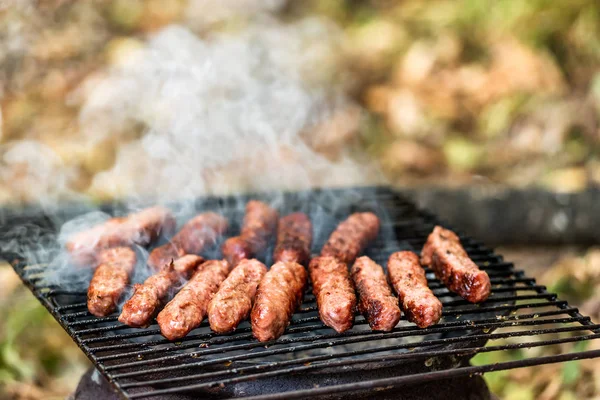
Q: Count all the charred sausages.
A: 14